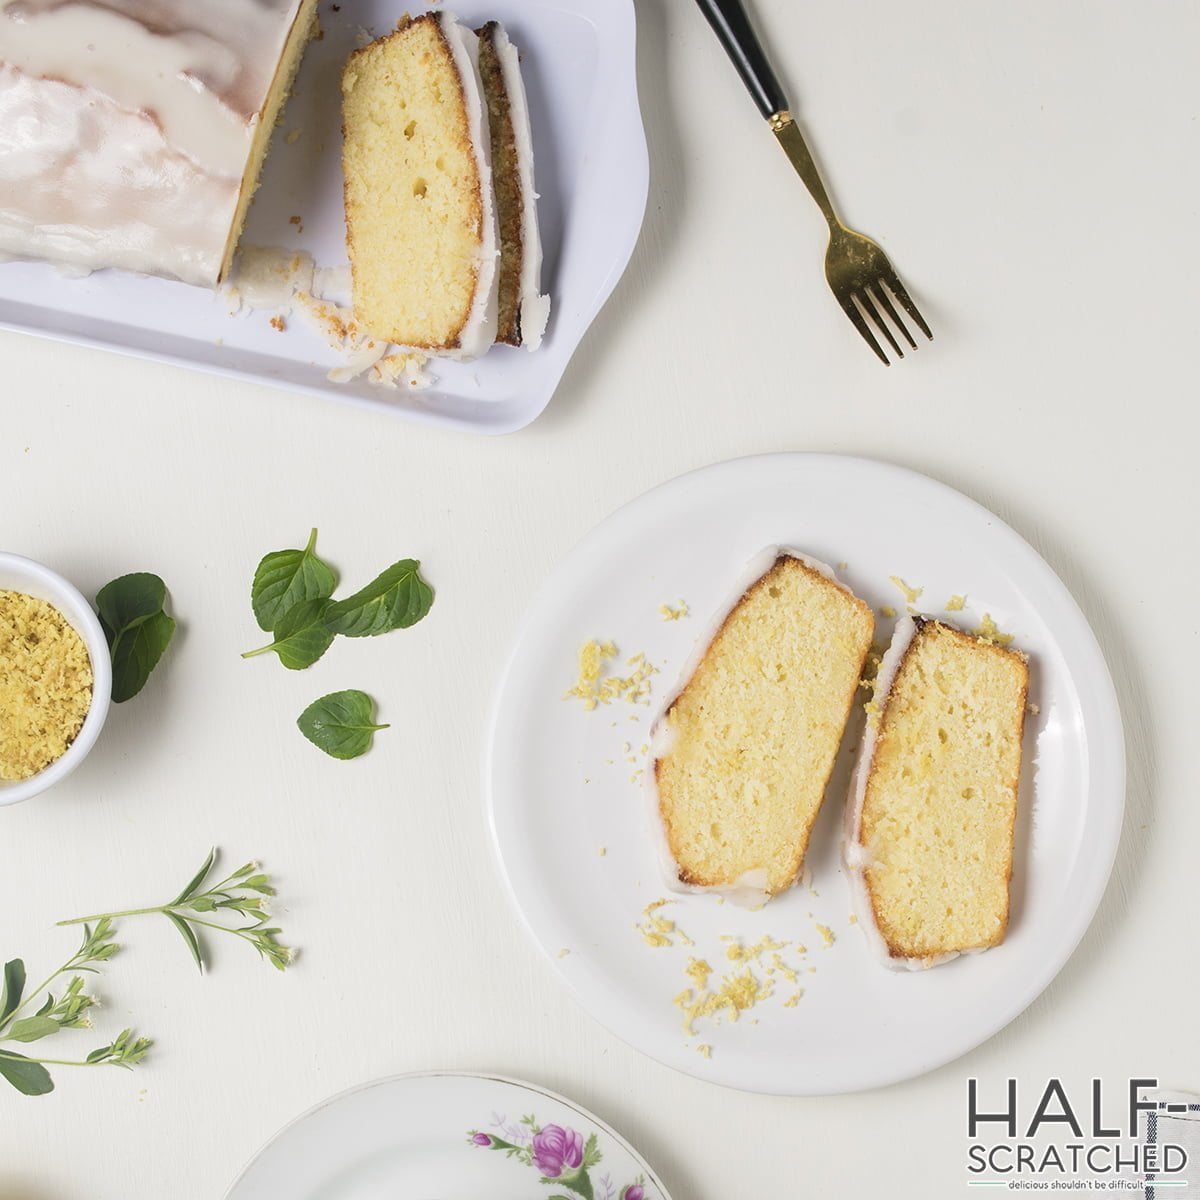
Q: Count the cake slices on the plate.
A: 2